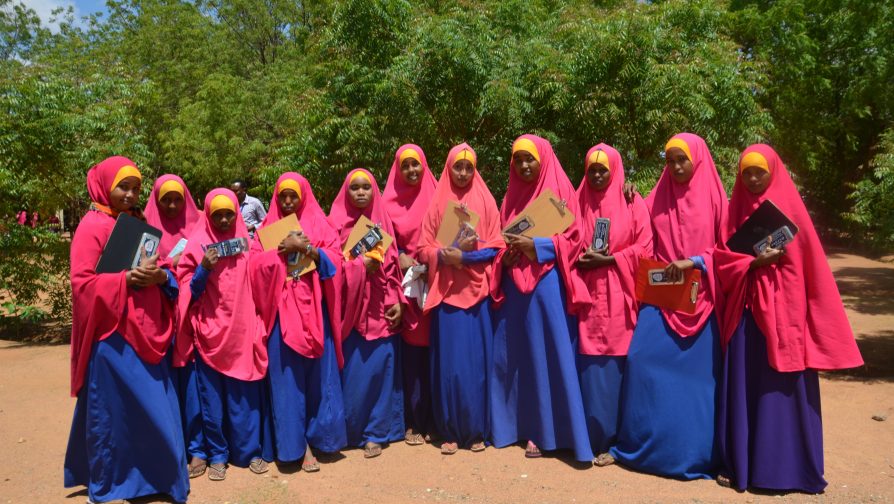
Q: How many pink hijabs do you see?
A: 11